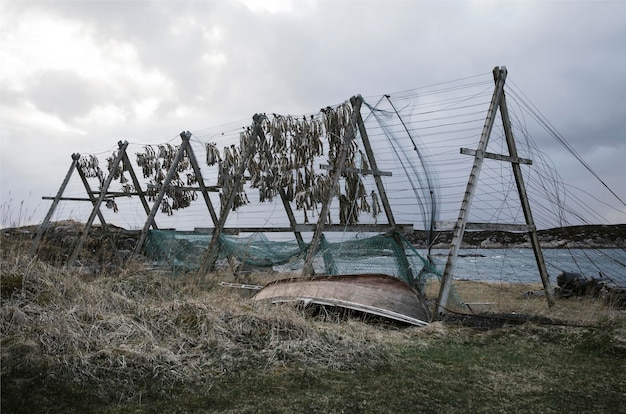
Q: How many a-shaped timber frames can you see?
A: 6